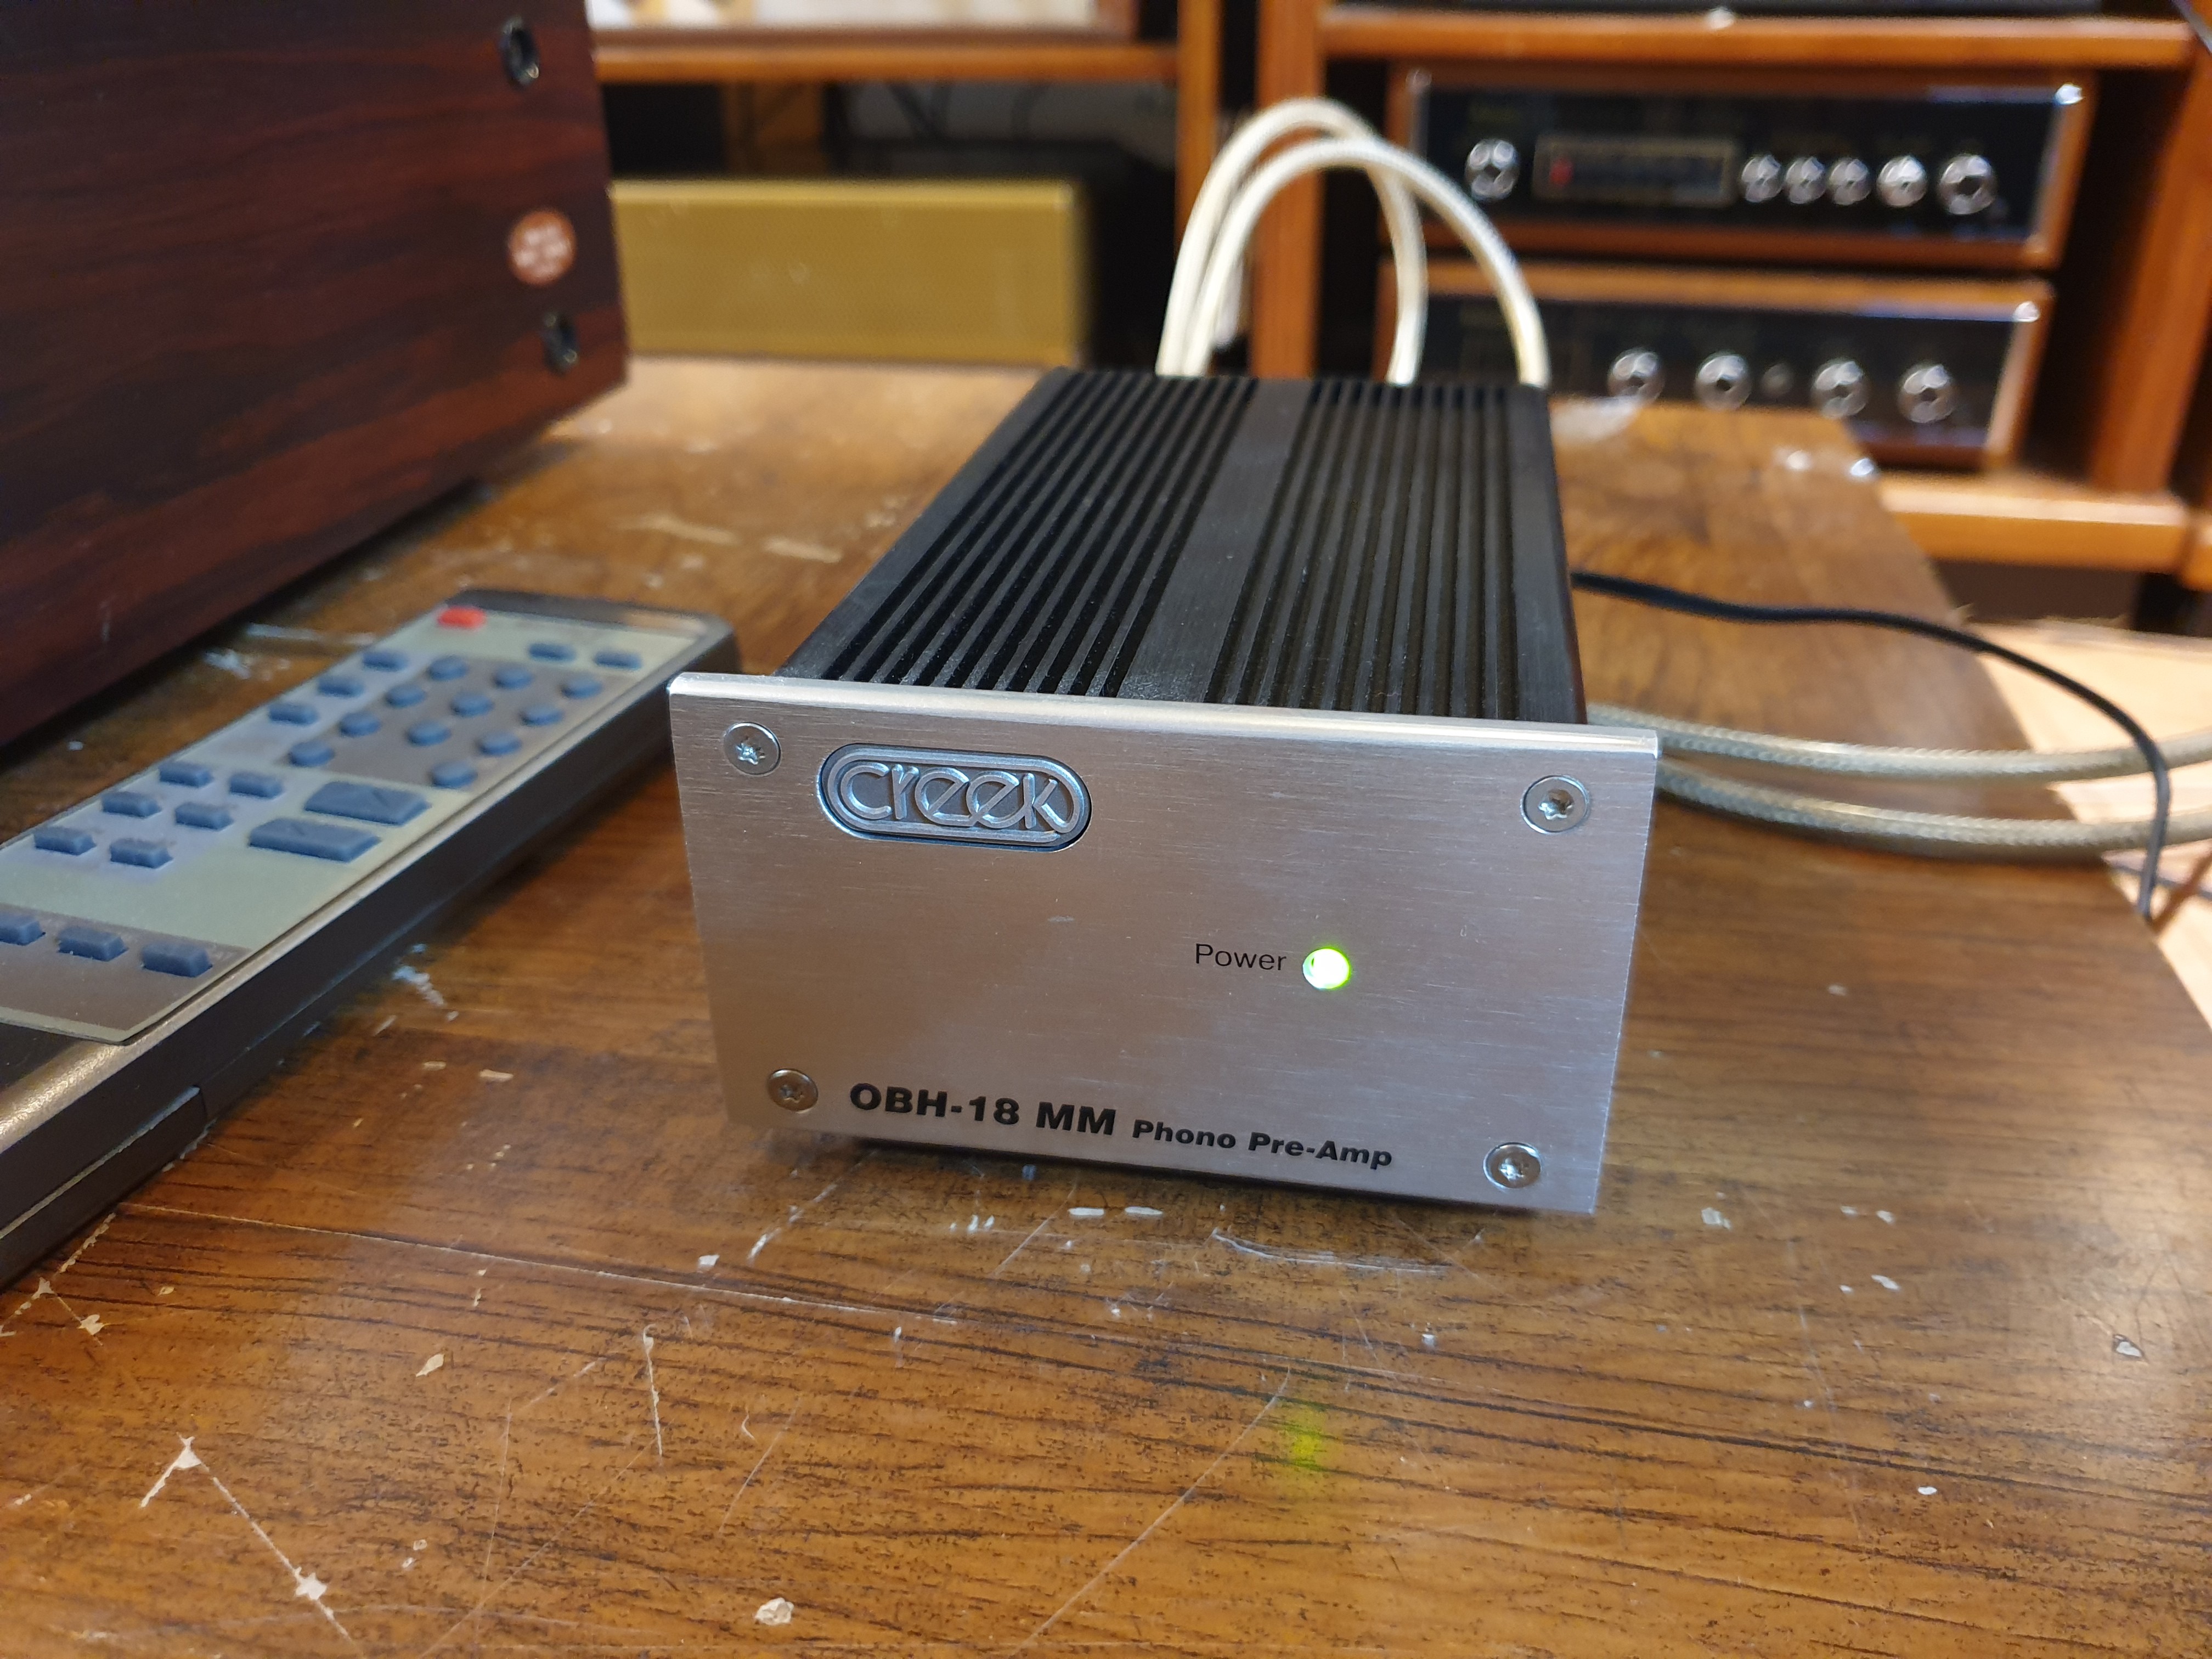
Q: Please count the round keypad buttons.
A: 11